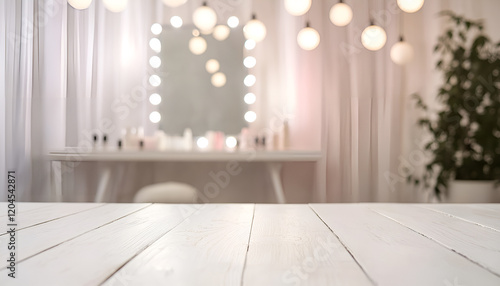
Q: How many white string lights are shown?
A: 11